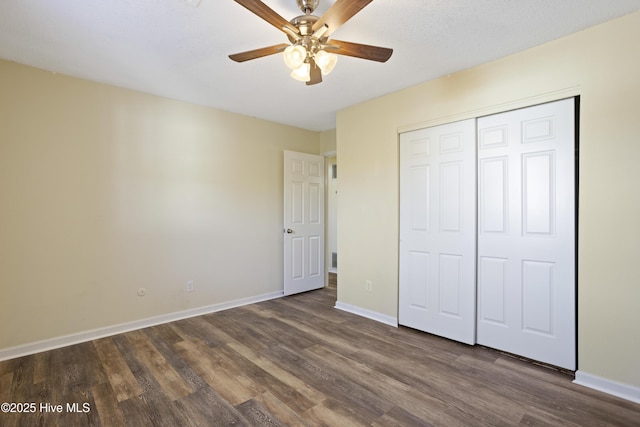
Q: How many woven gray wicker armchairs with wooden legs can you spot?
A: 0